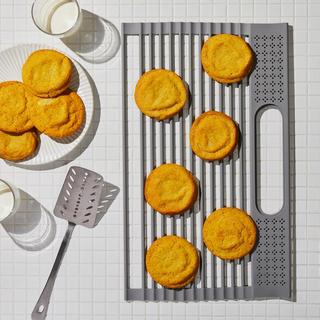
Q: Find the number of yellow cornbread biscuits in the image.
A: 10